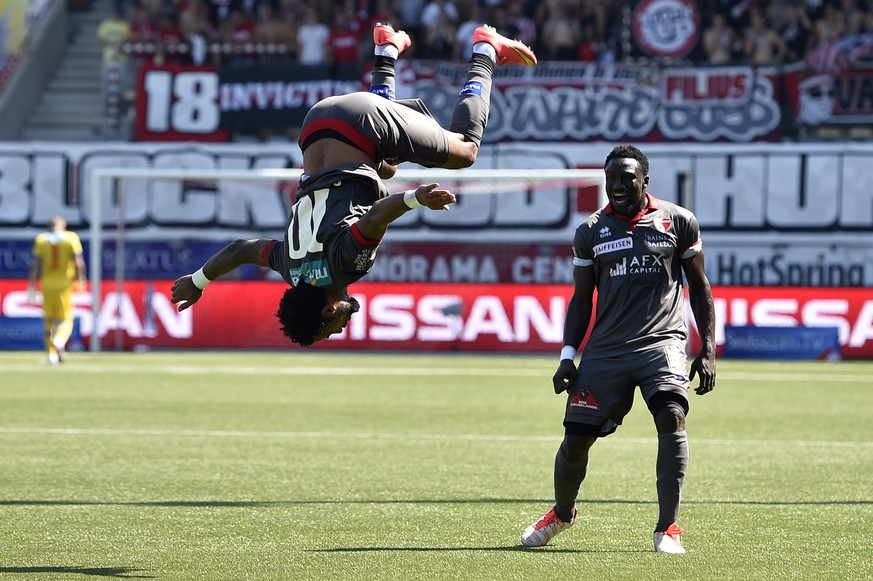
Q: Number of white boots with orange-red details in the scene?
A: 2